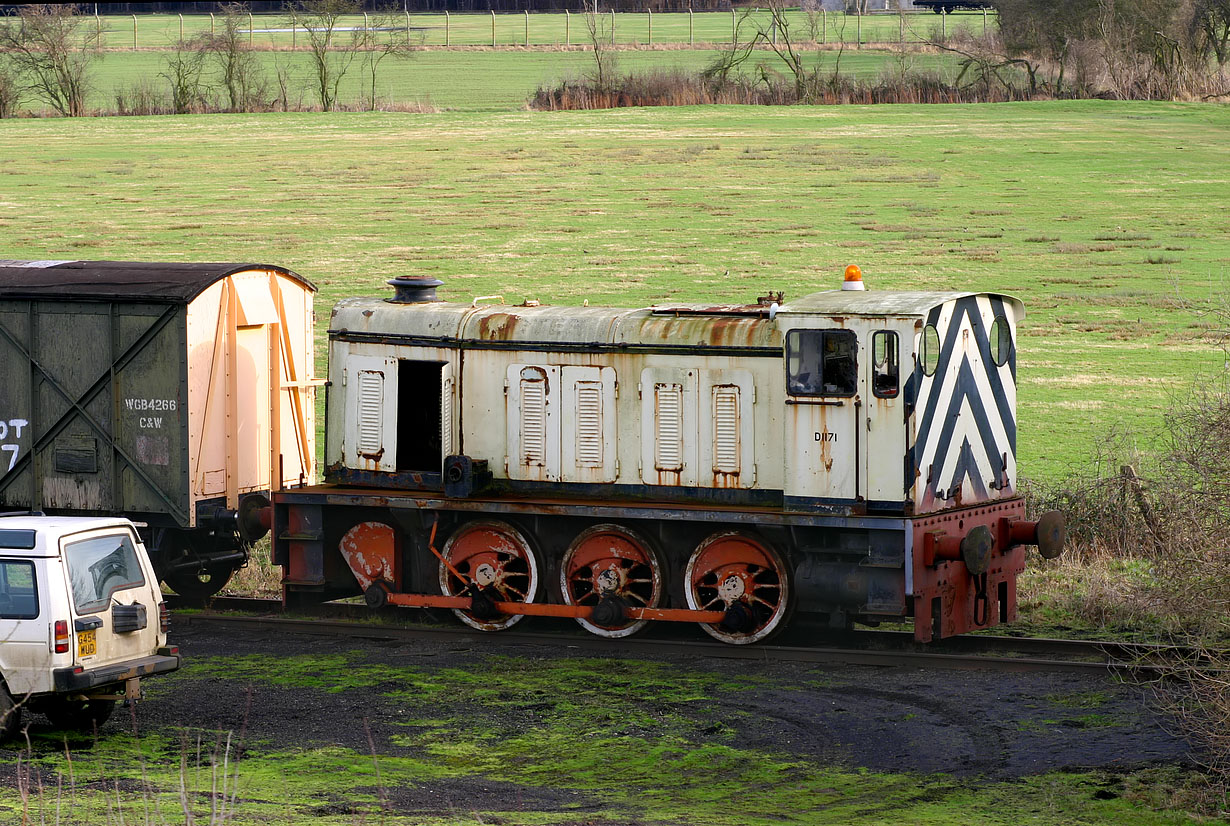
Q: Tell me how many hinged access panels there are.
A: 6